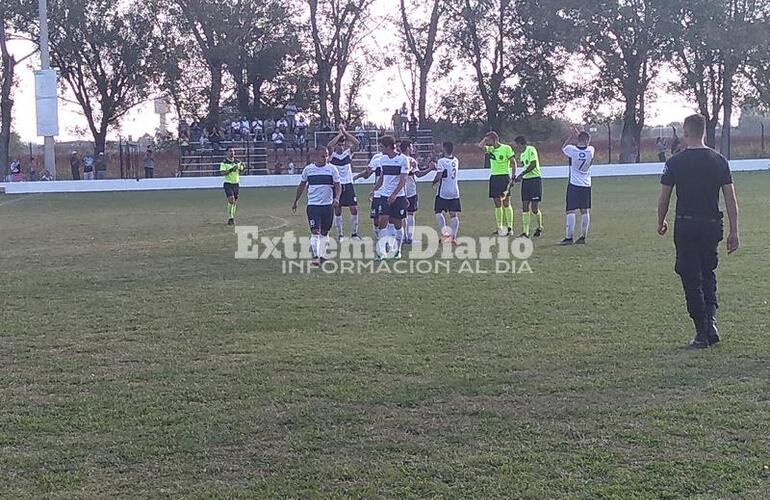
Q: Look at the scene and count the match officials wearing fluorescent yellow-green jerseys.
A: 3